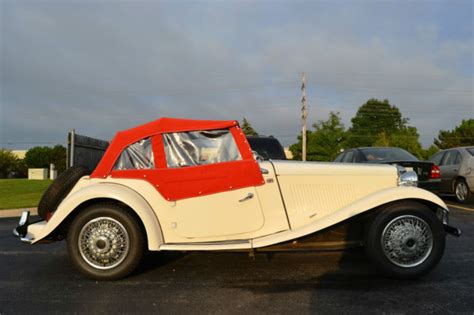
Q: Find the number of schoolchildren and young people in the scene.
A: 0